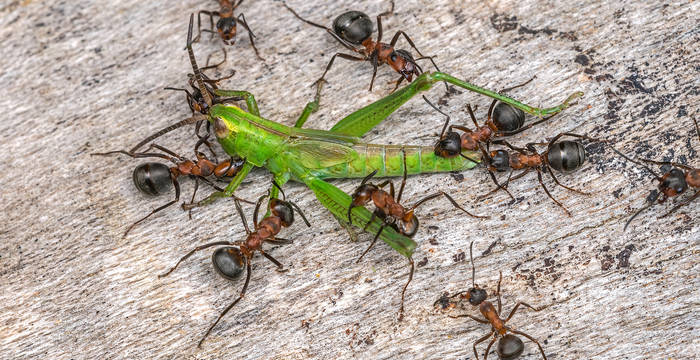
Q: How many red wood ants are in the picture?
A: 10